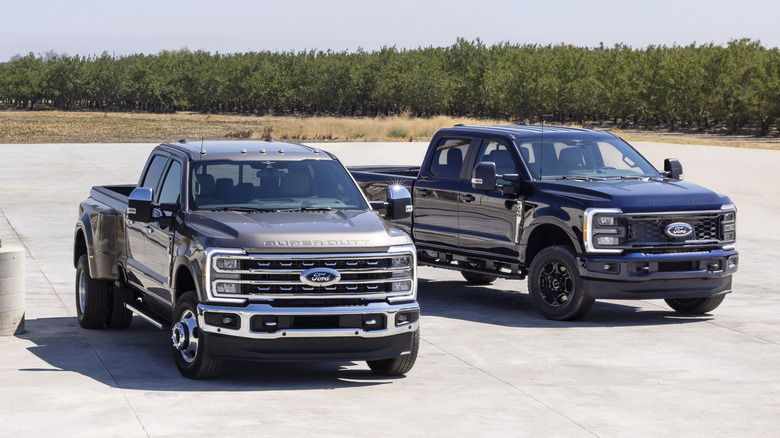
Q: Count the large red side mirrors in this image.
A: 0